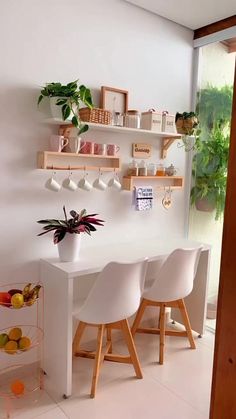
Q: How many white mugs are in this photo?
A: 5